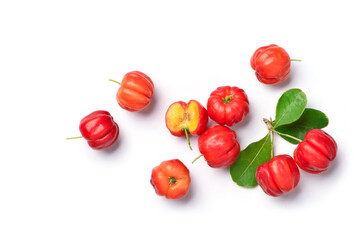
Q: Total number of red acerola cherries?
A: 9